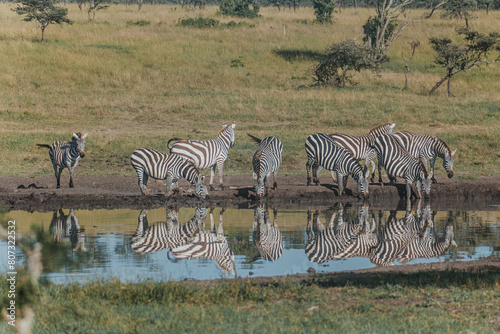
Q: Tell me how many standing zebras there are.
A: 8